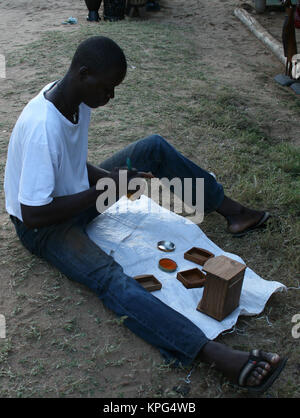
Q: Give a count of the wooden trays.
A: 3